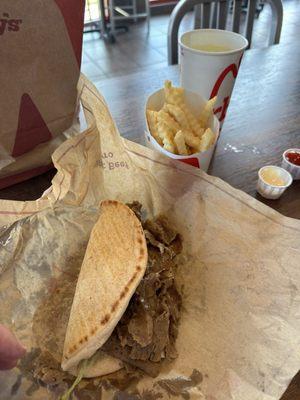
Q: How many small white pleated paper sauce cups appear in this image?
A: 2